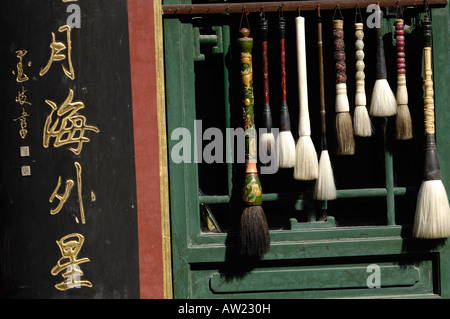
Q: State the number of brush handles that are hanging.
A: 10